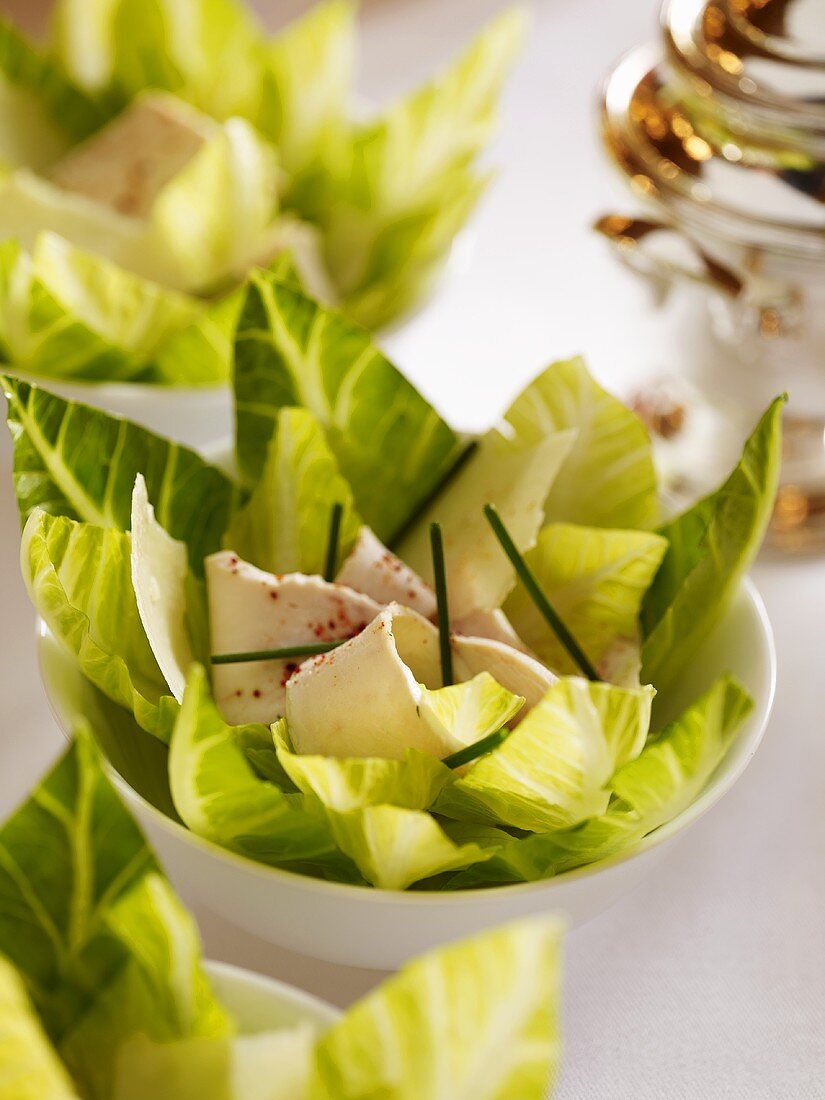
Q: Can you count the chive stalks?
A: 6